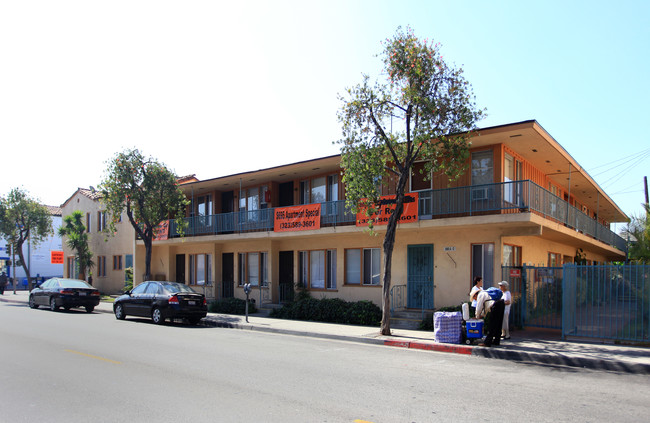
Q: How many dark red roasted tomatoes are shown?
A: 0